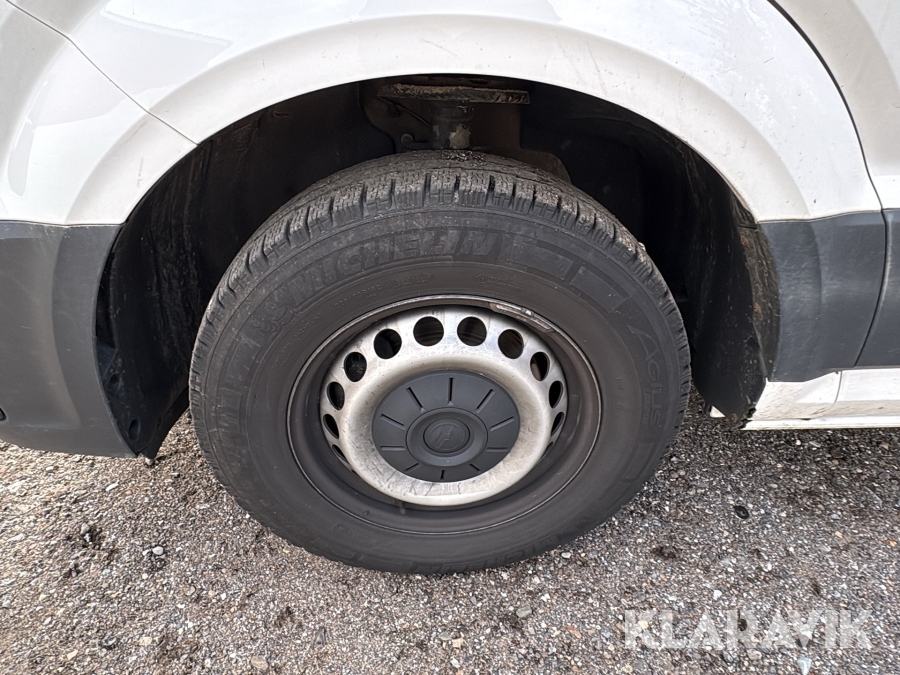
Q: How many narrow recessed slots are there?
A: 10